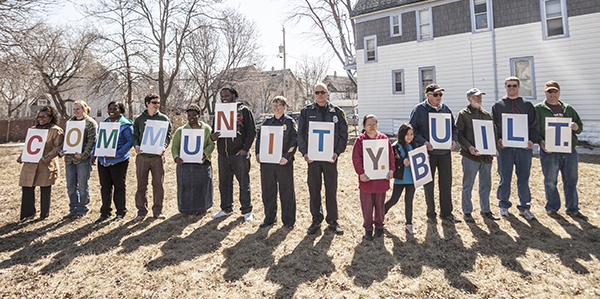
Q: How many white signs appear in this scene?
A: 14